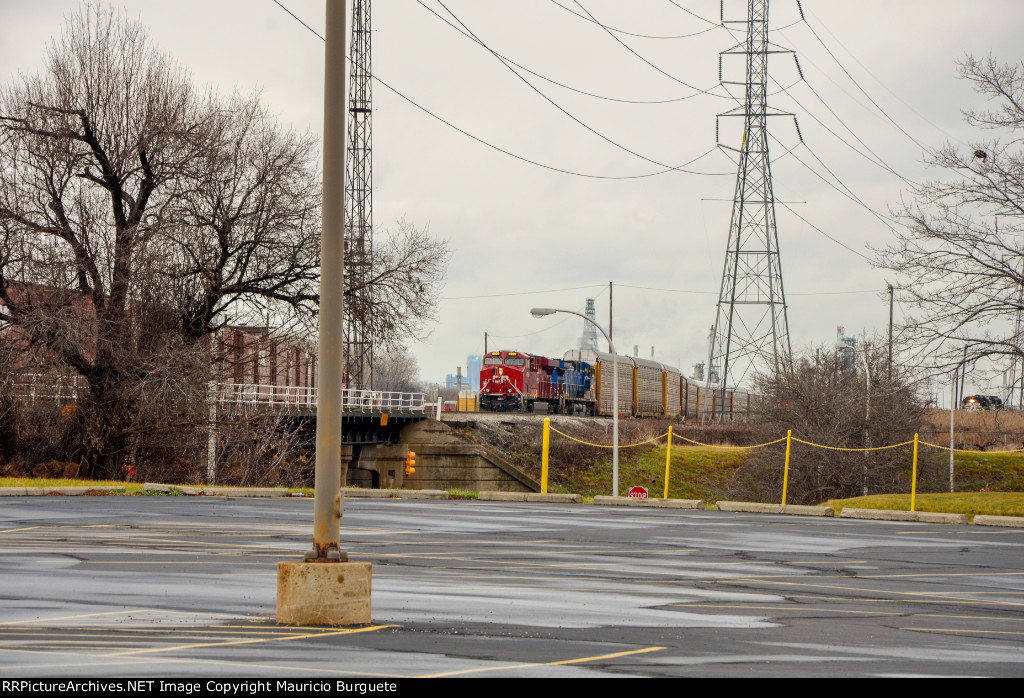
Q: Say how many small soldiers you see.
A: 0